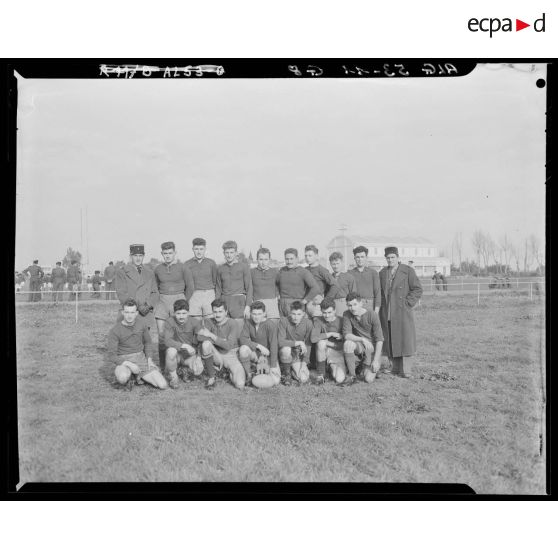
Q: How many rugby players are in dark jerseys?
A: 15